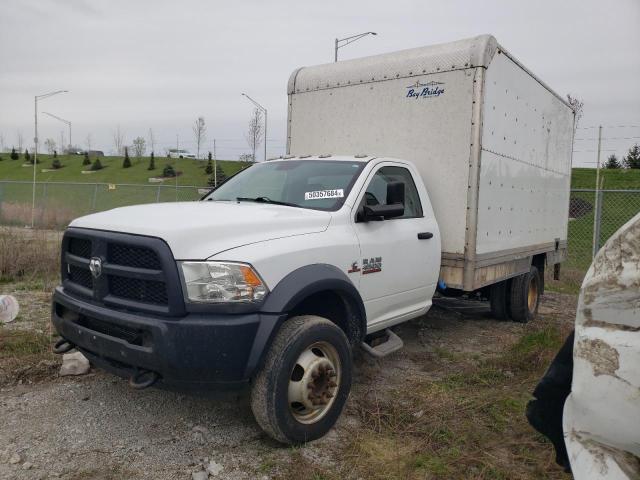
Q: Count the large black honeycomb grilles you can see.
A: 1